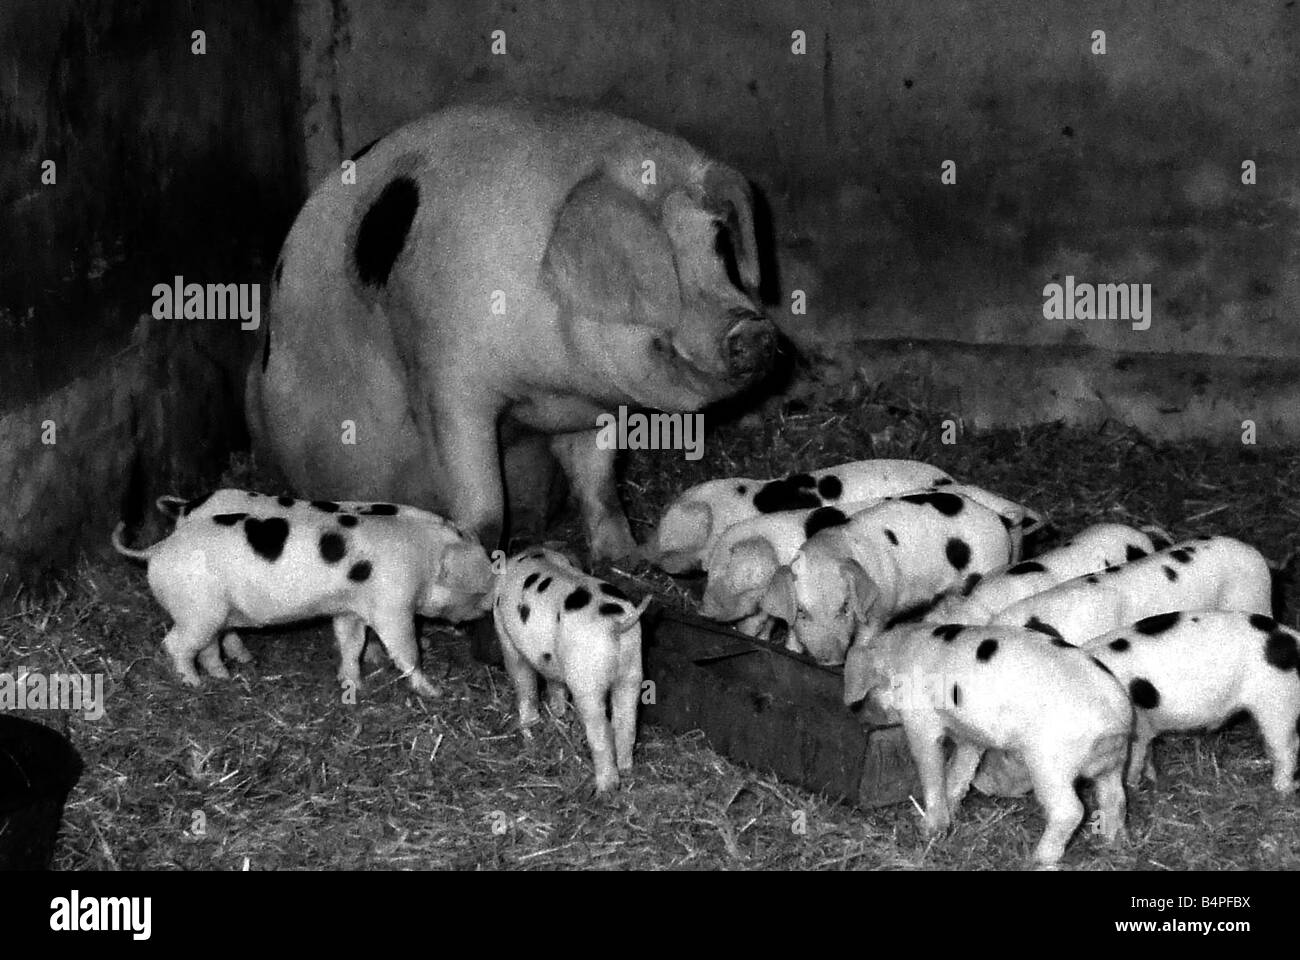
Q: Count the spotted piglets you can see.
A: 10